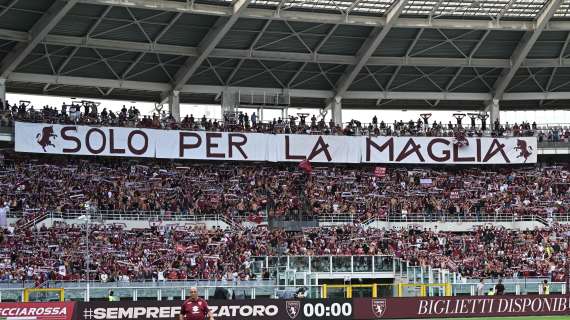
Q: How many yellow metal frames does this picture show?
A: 3